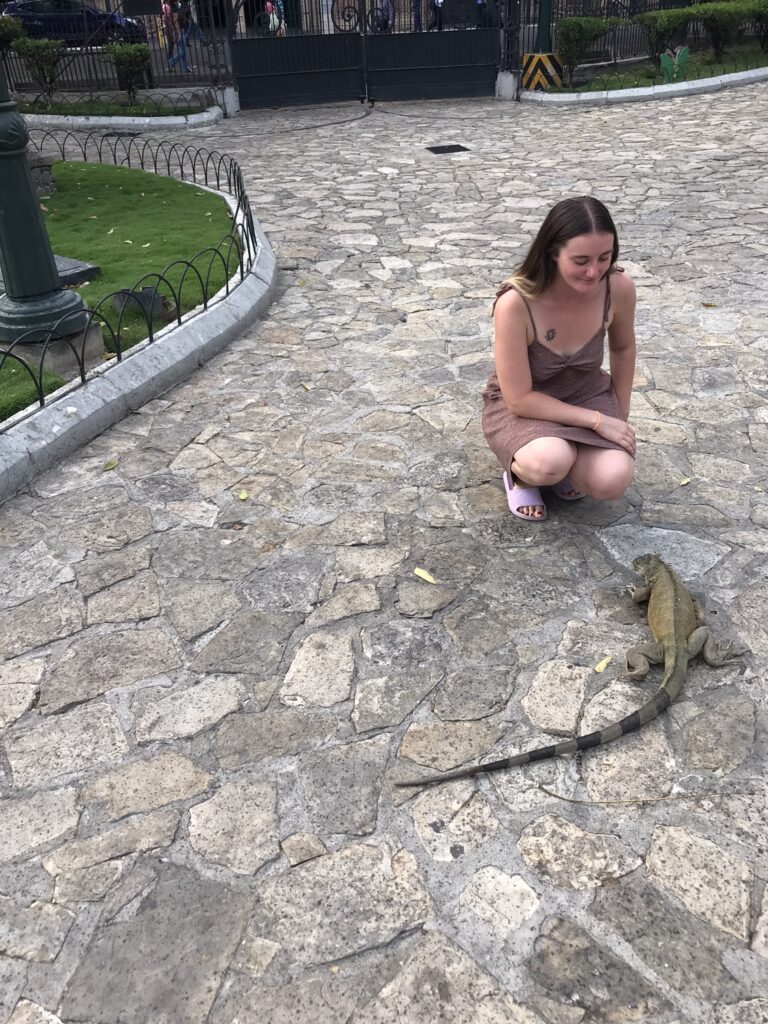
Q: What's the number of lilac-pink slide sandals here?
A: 2